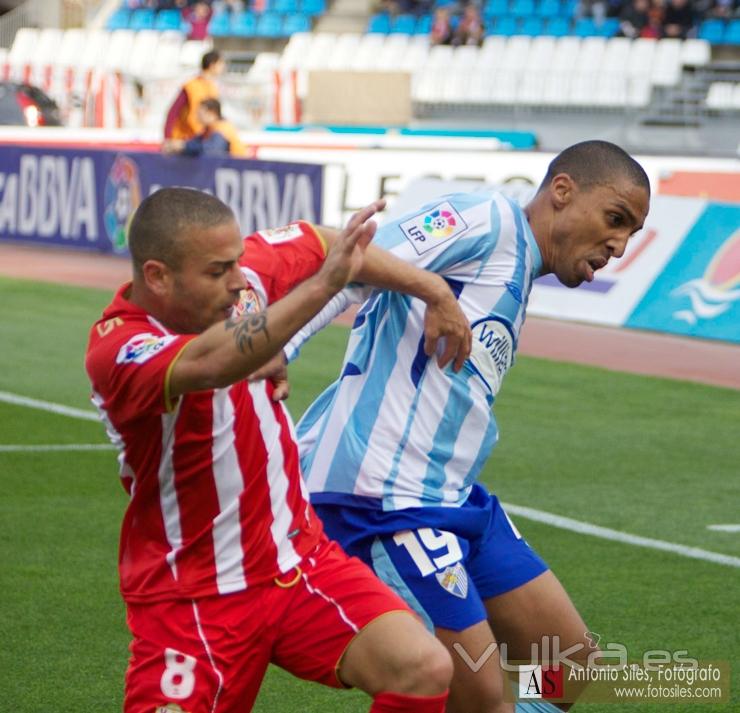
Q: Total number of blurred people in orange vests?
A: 2